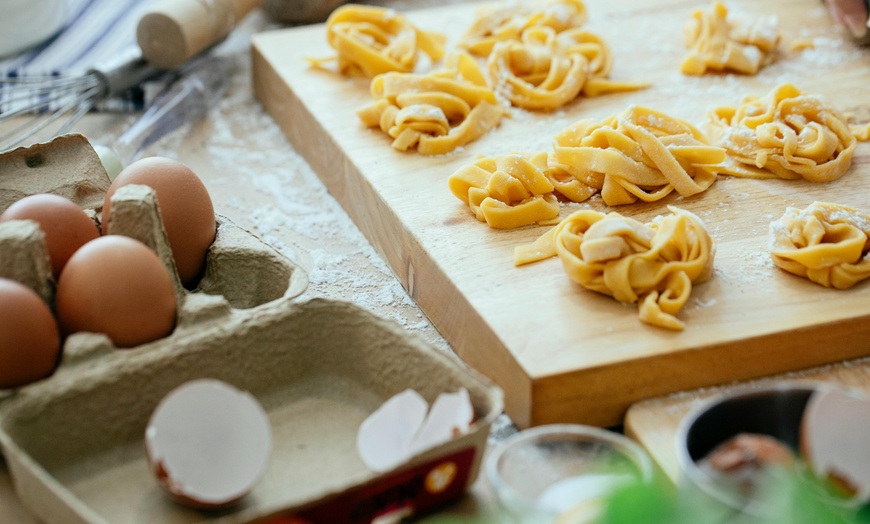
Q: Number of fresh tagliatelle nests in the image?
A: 10